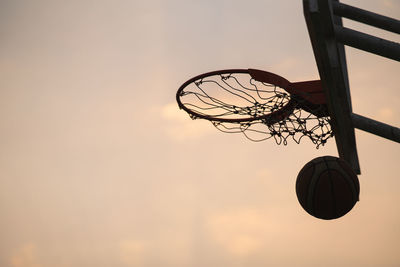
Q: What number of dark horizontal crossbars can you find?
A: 3